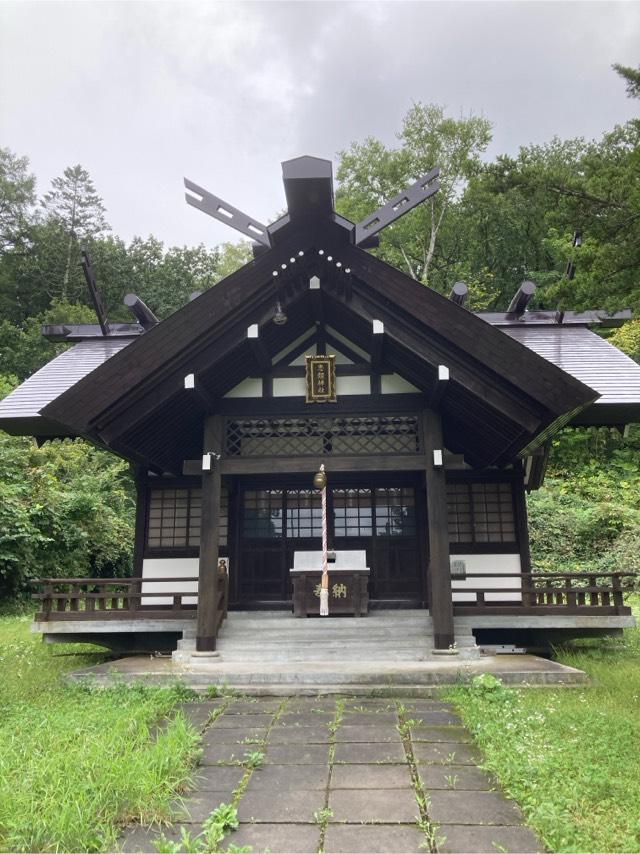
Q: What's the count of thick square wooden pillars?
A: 2